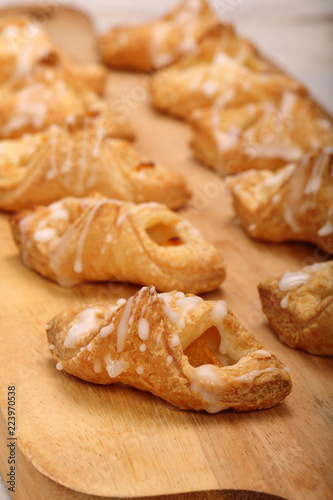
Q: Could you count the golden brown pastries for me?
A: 11